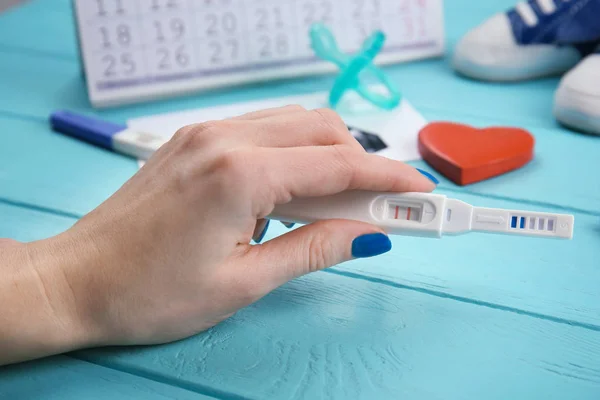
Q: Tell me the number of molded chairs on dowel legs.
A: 0